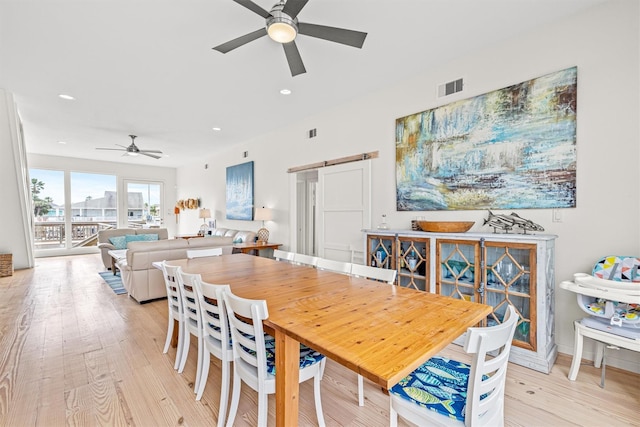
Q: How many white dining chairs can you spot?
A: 10